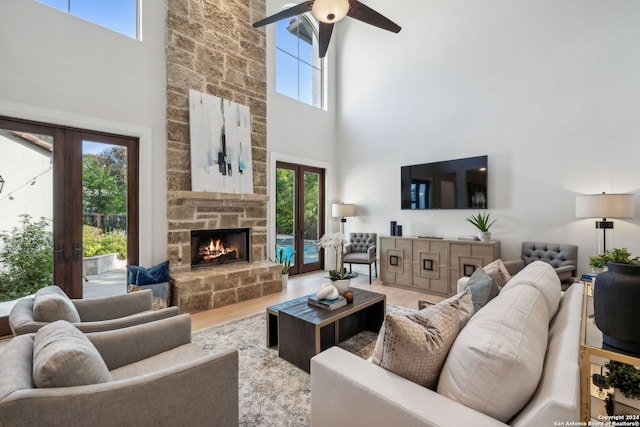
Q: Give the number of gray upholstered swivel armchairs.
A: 2